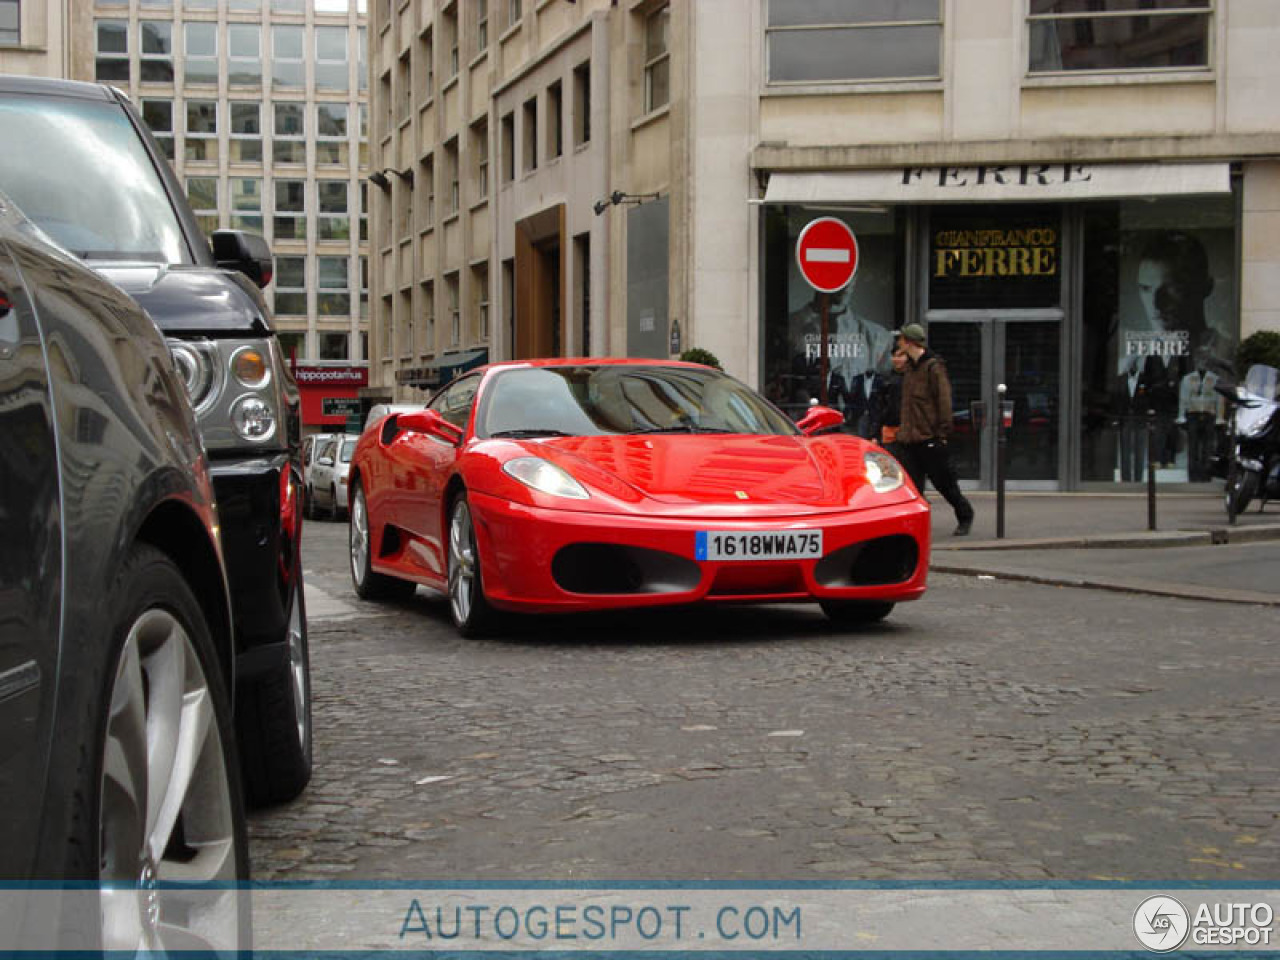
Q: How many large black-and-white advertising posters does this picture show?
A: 2